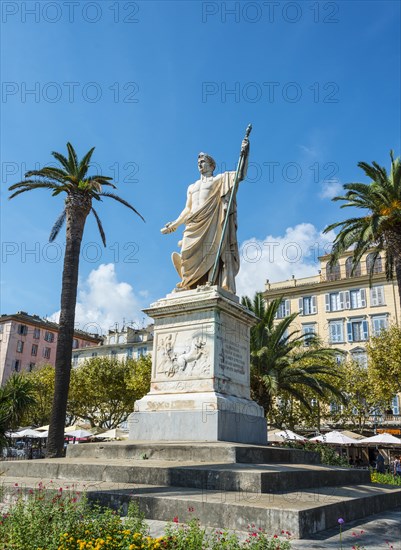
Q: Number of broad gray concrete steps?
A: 3